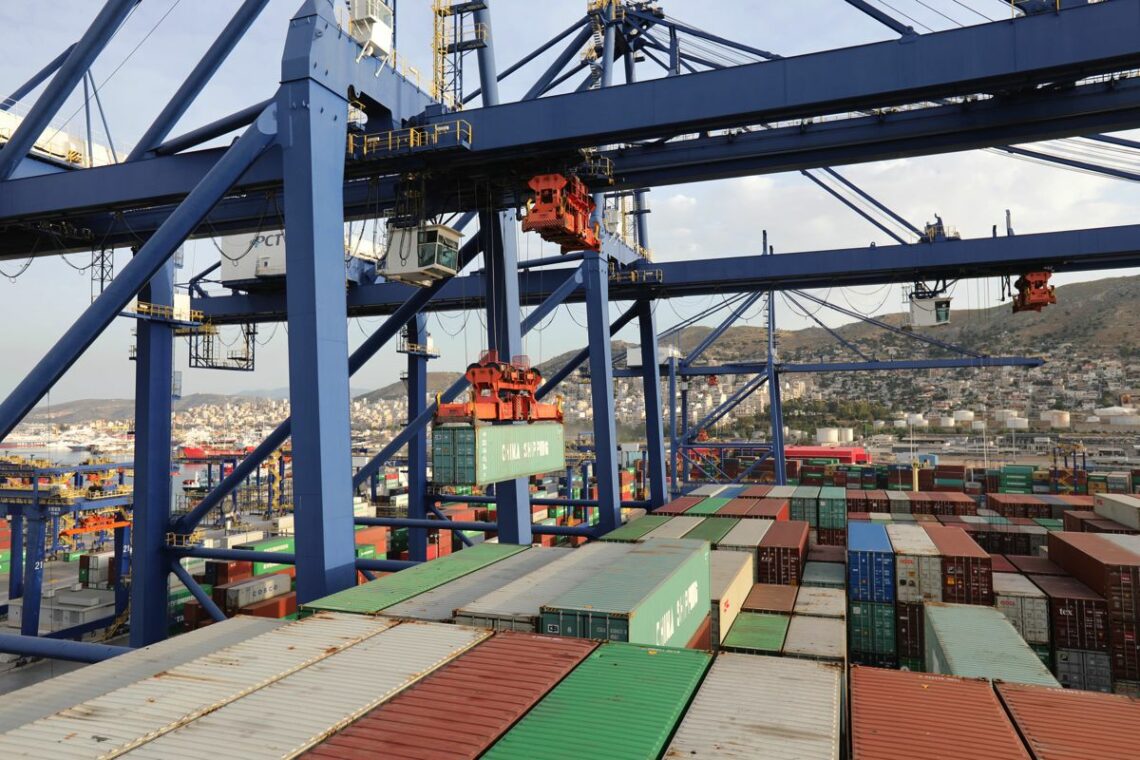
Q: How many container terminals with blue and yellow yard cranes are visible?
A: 1